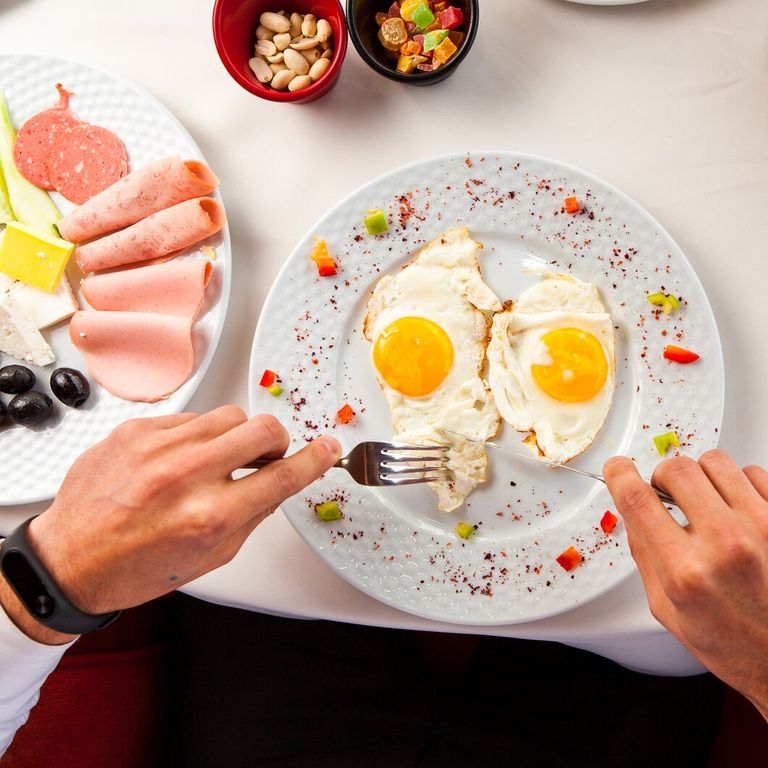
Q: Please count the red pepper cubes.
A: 7